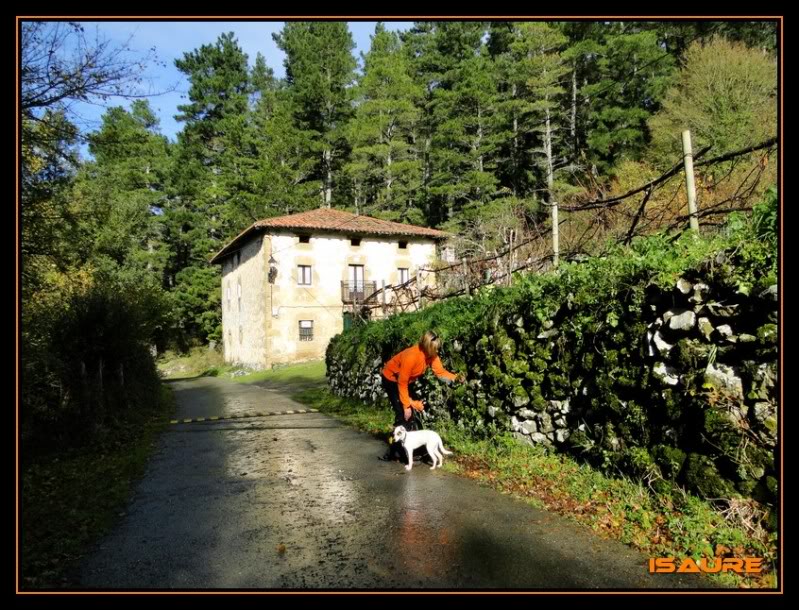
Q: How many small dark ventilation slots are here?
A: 3